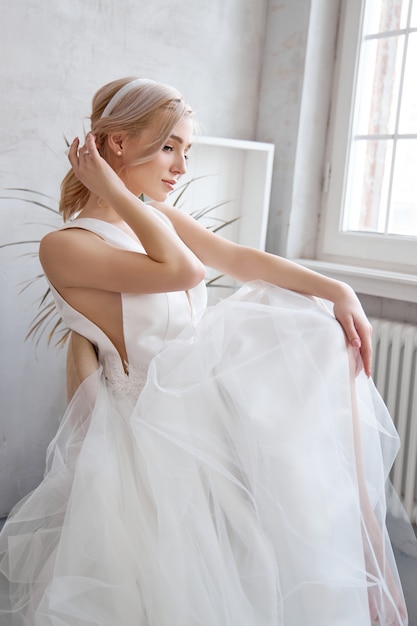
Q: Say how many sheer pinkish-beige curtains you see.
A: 0